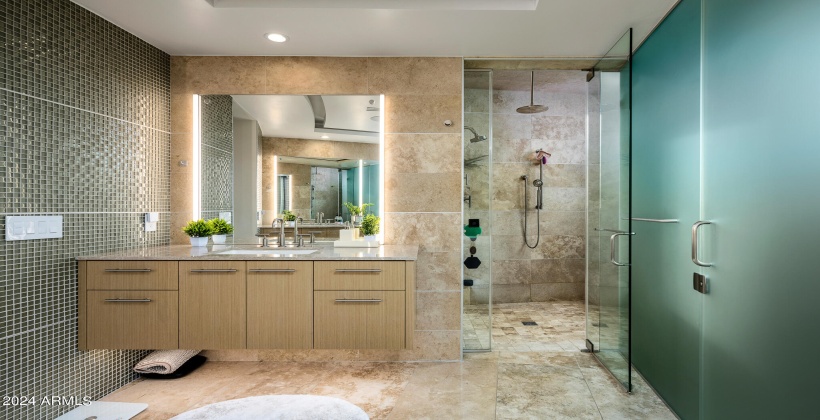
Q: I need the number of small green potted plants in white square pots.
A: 3